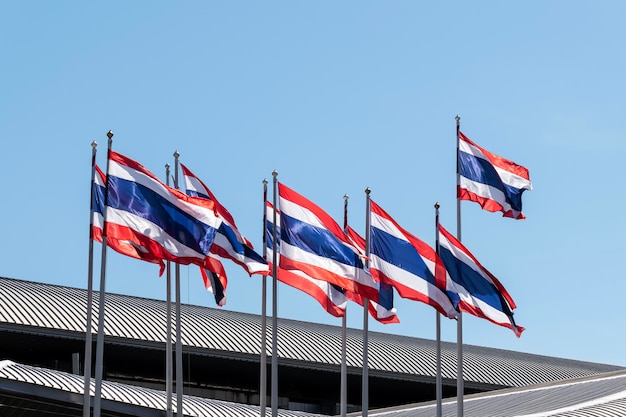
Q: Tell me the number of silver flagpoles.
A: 10